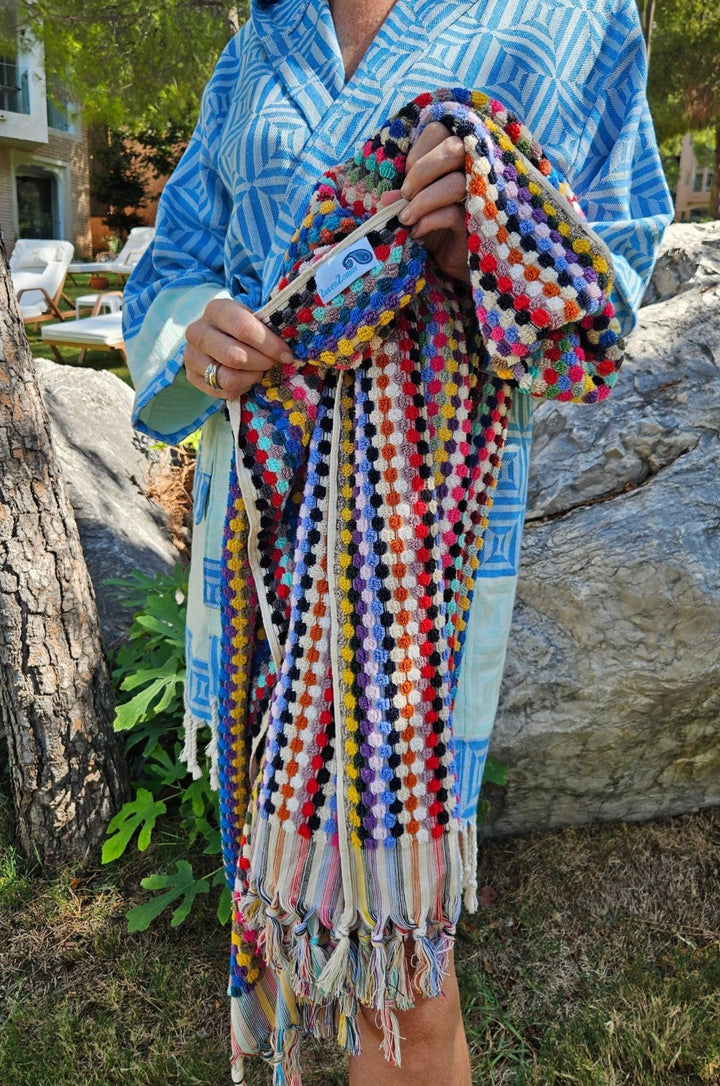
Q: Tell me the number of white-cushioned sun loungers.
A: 3